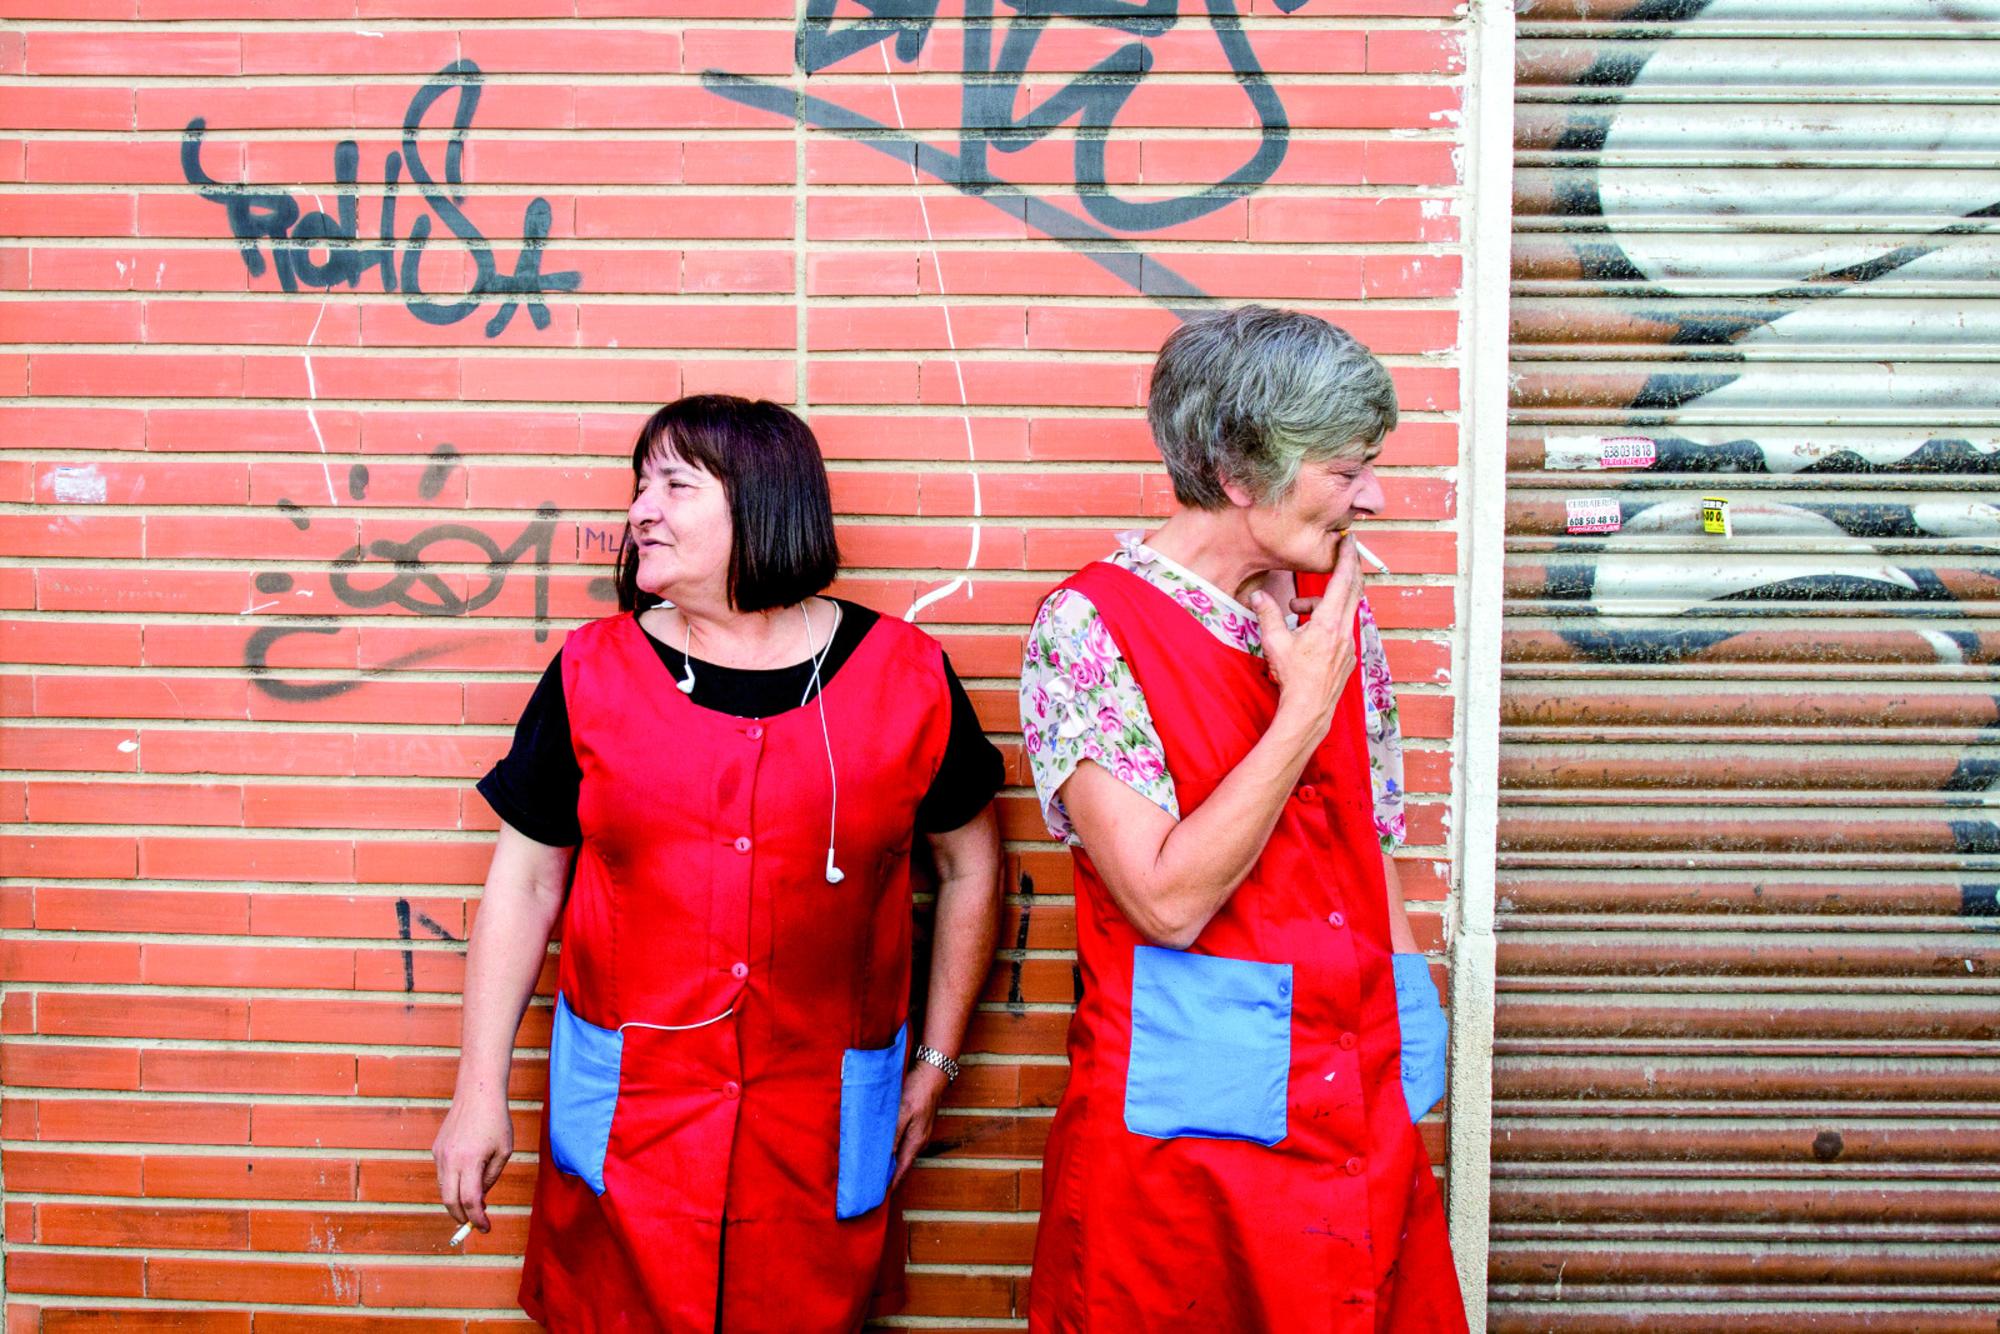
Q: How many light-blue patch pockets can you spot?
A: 4